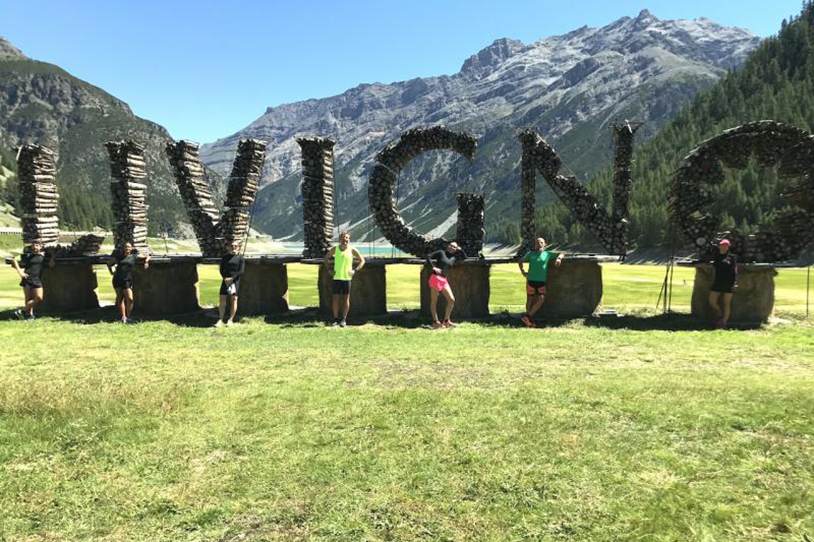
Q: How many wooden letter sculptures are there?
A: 7